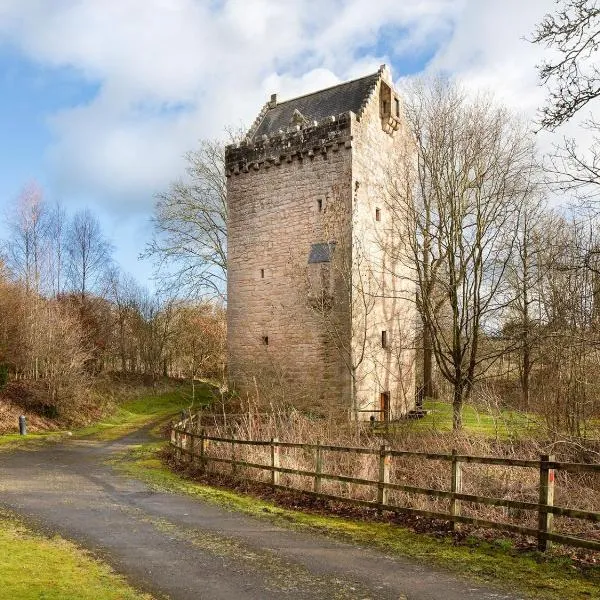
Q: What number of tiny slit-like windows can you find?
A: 5